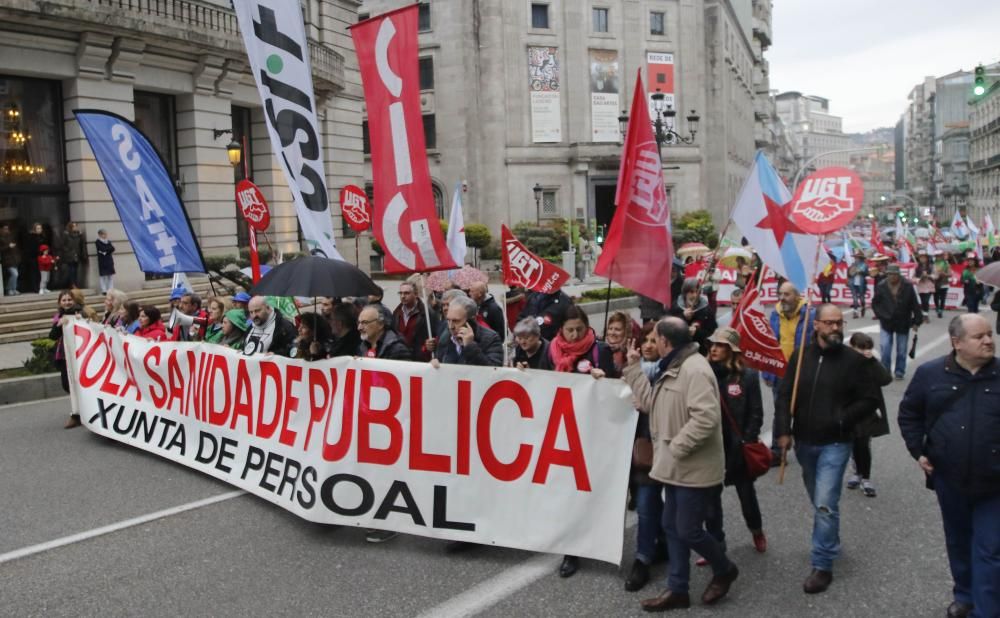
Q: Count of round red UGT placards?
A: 3